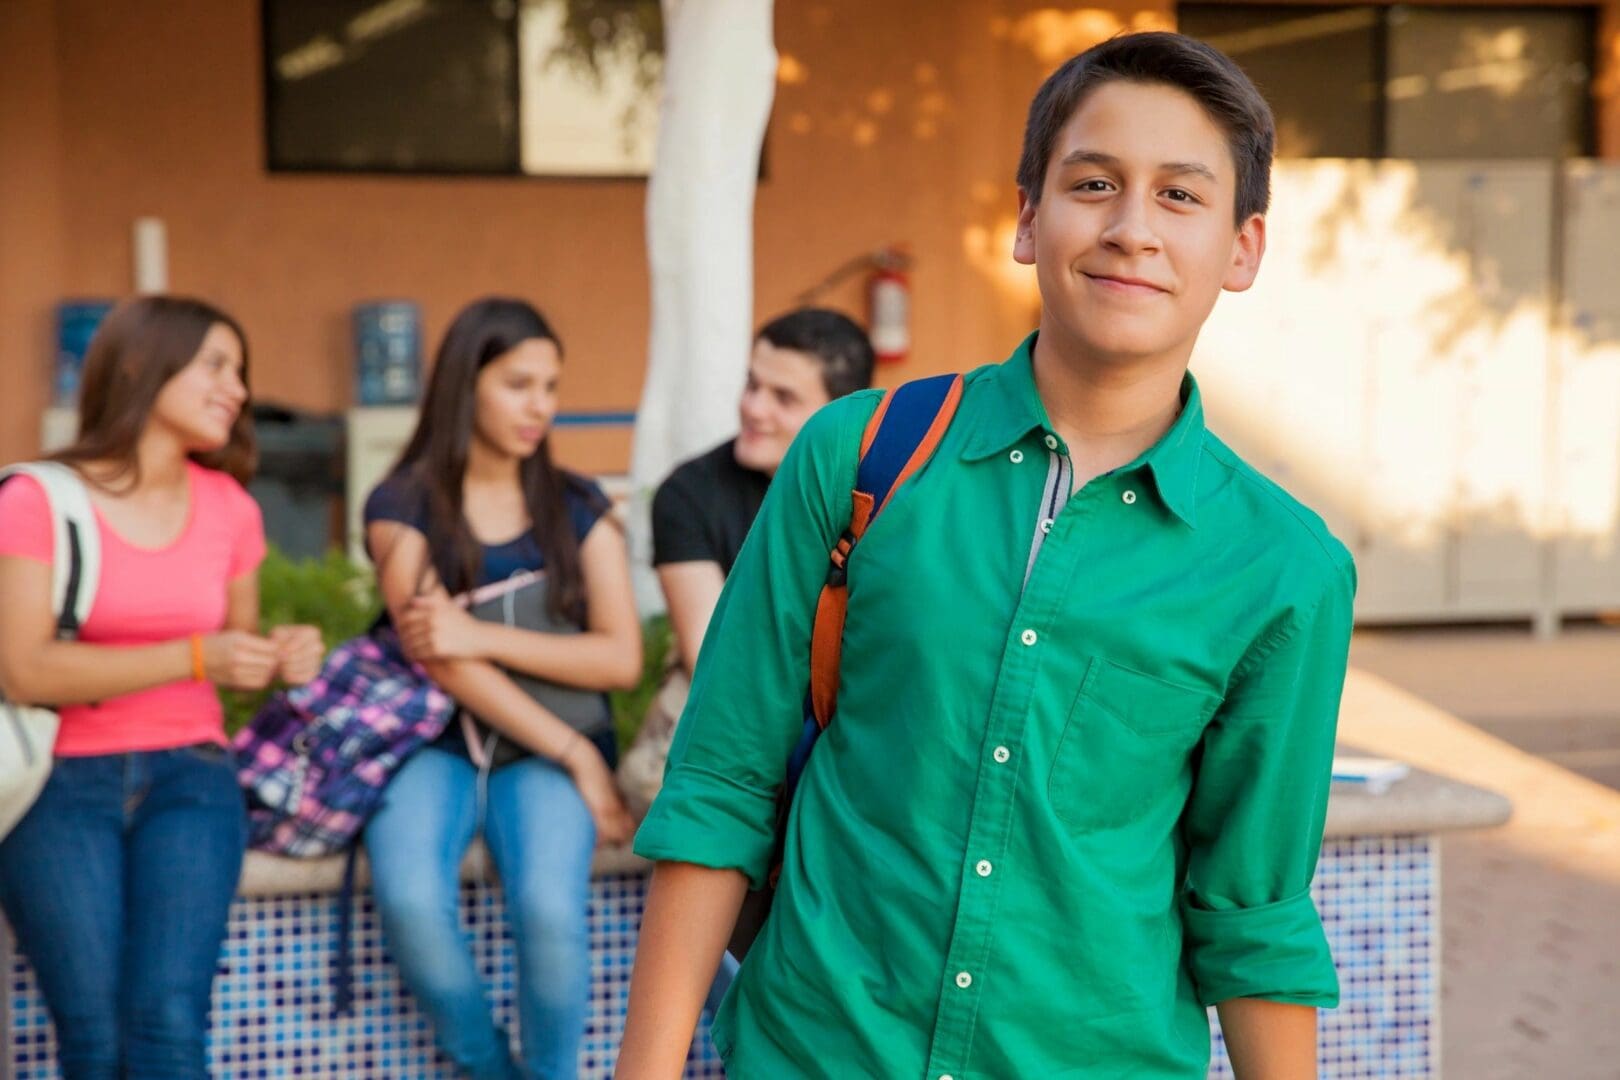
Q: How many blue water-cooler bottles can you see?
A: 2